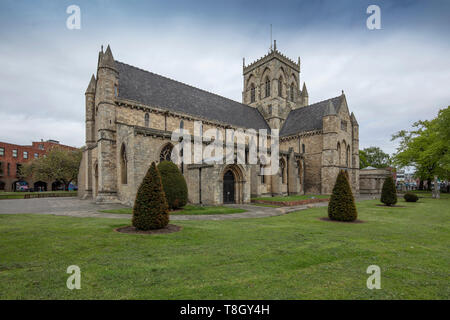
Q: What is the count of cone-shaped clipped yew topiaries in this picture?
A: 3